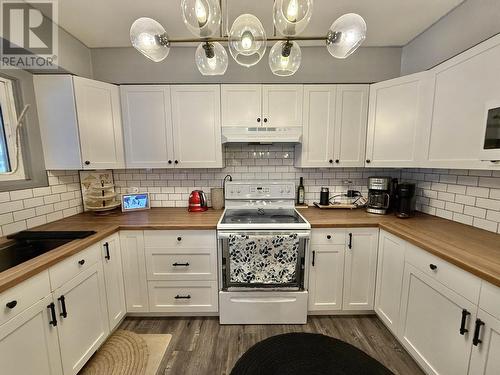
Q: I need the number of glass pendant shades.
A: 7